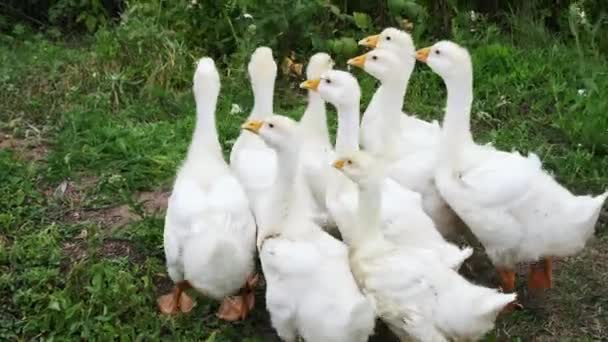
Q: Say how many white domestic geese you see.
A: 9